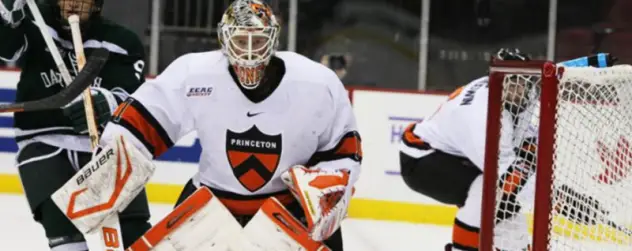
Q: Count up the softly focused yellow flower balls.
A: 0